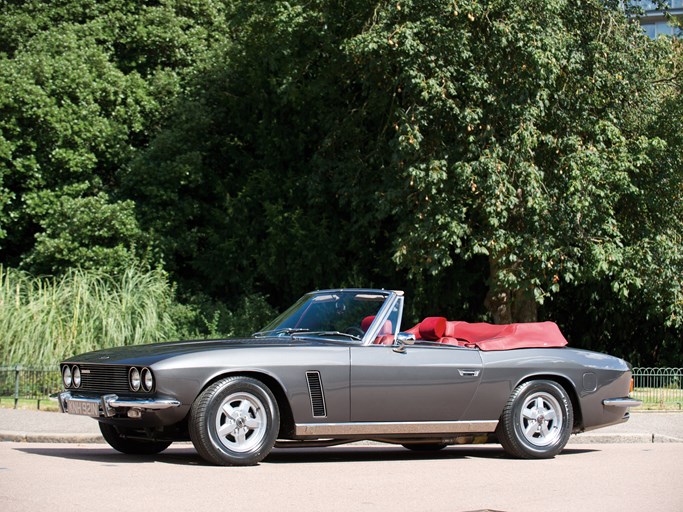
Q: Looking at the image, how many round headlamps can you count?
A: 4